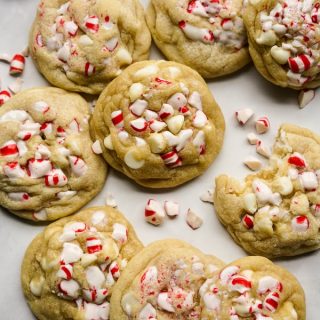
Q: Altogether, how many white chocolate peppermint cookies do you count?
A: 9